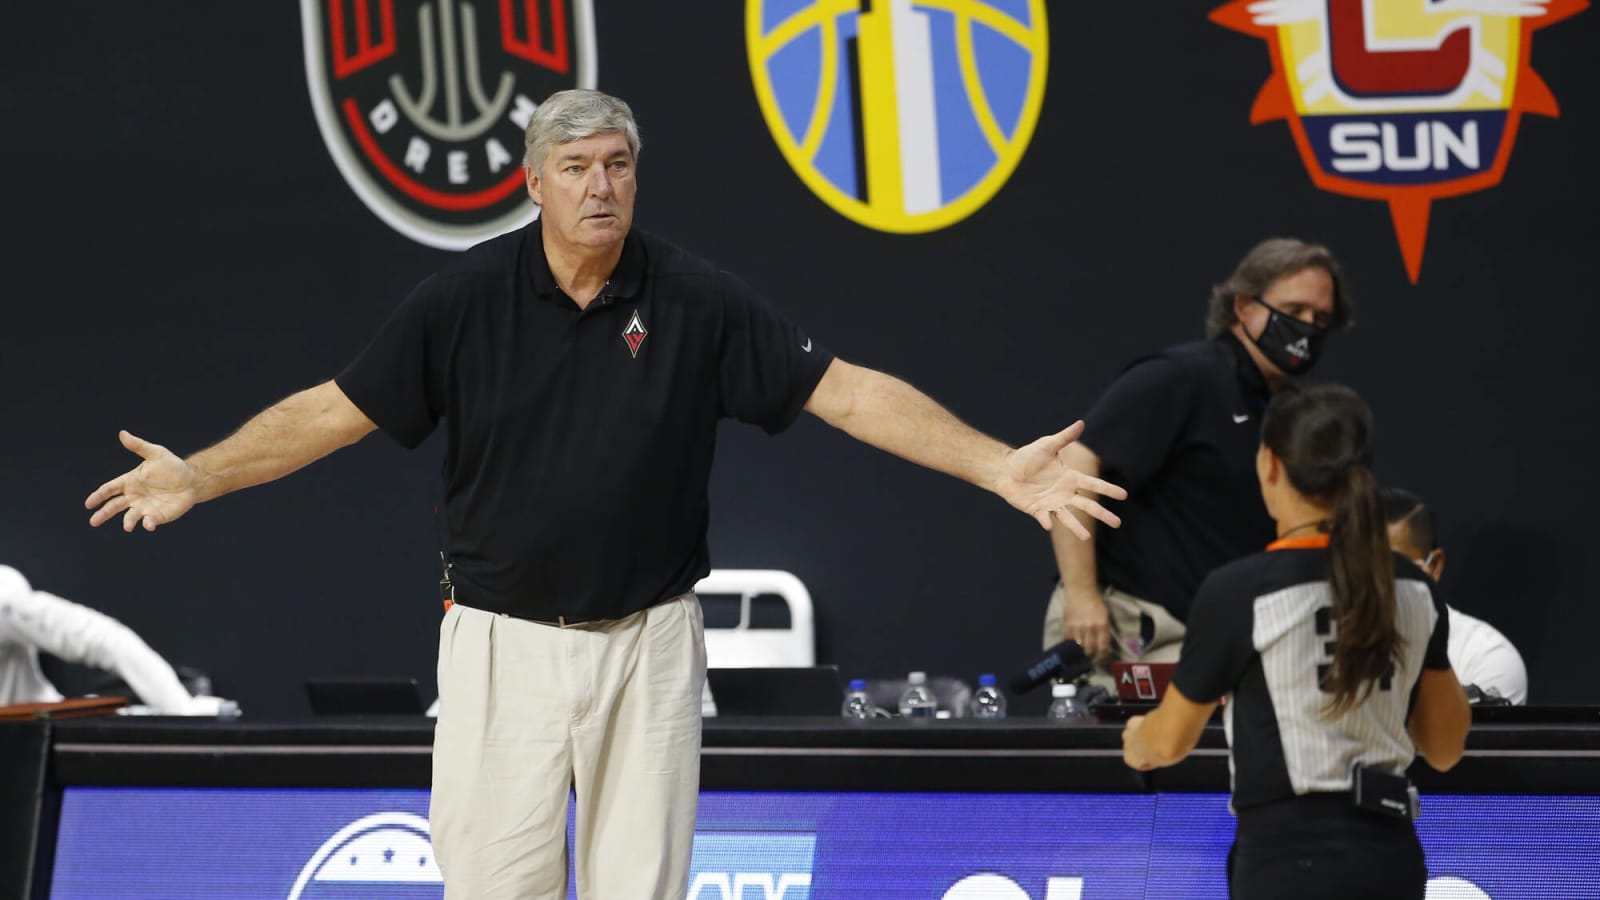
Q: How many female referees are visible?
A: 1